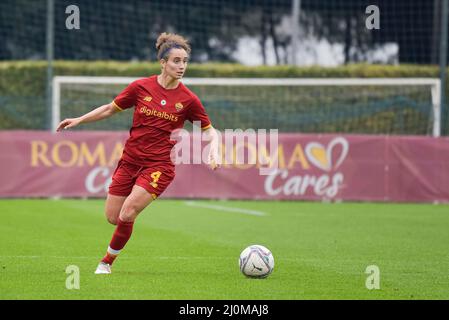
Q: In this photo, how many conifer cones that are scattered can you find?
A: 0